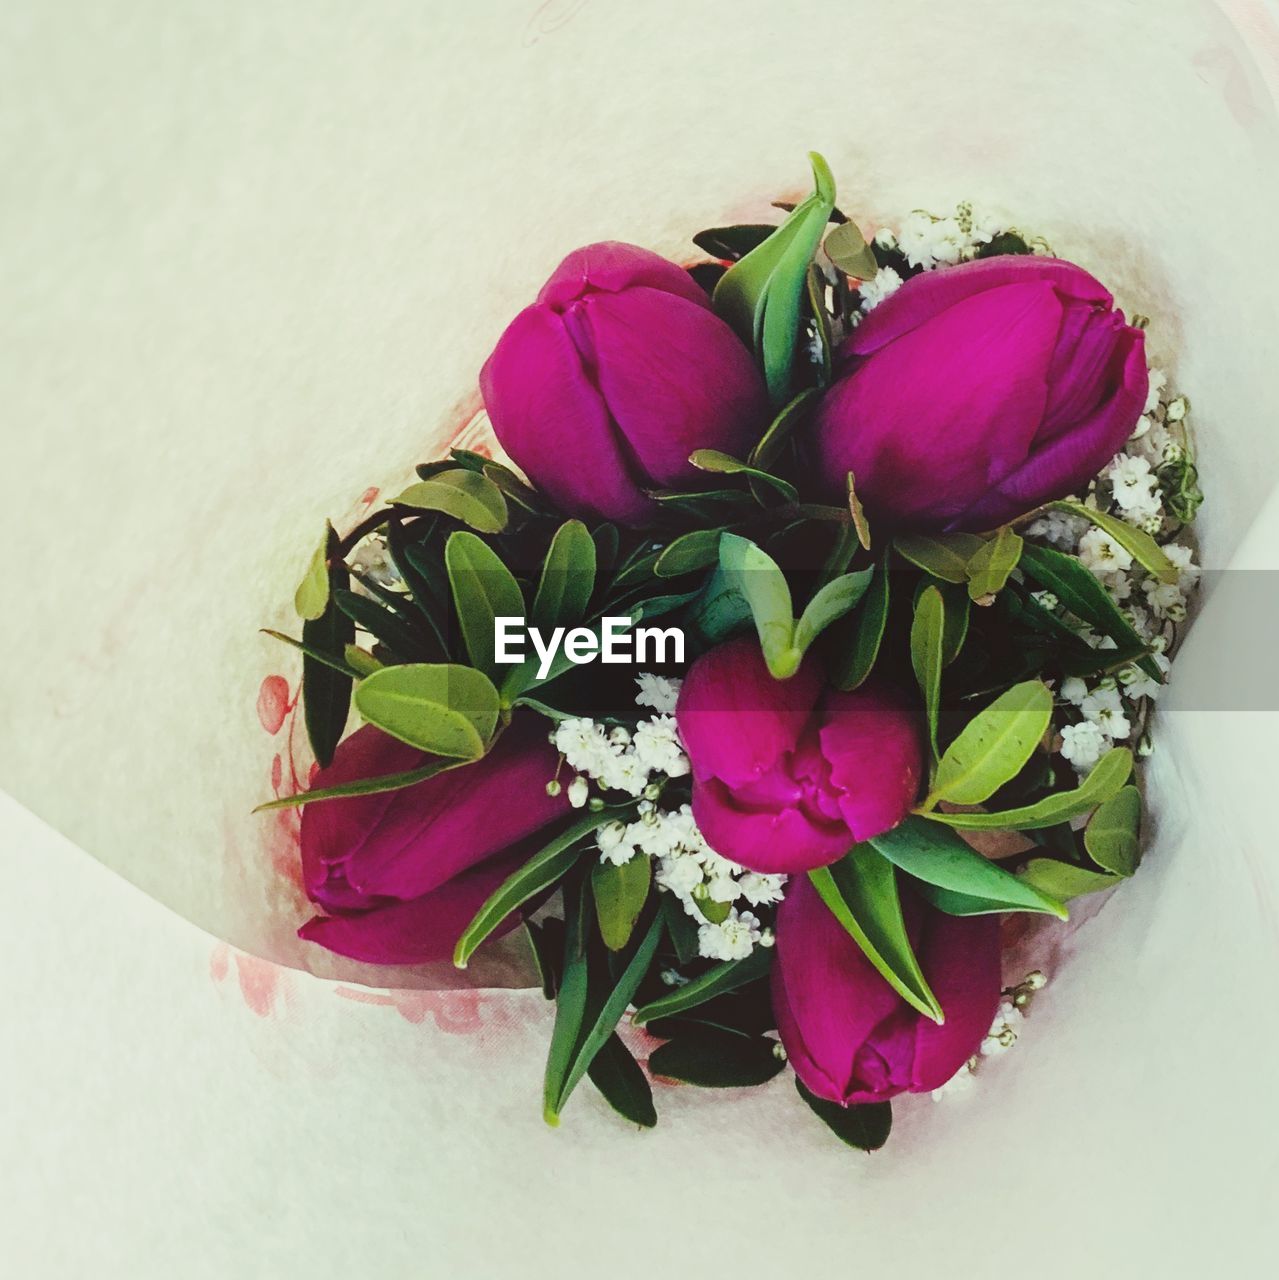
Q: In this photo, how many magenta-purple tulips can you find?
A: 5